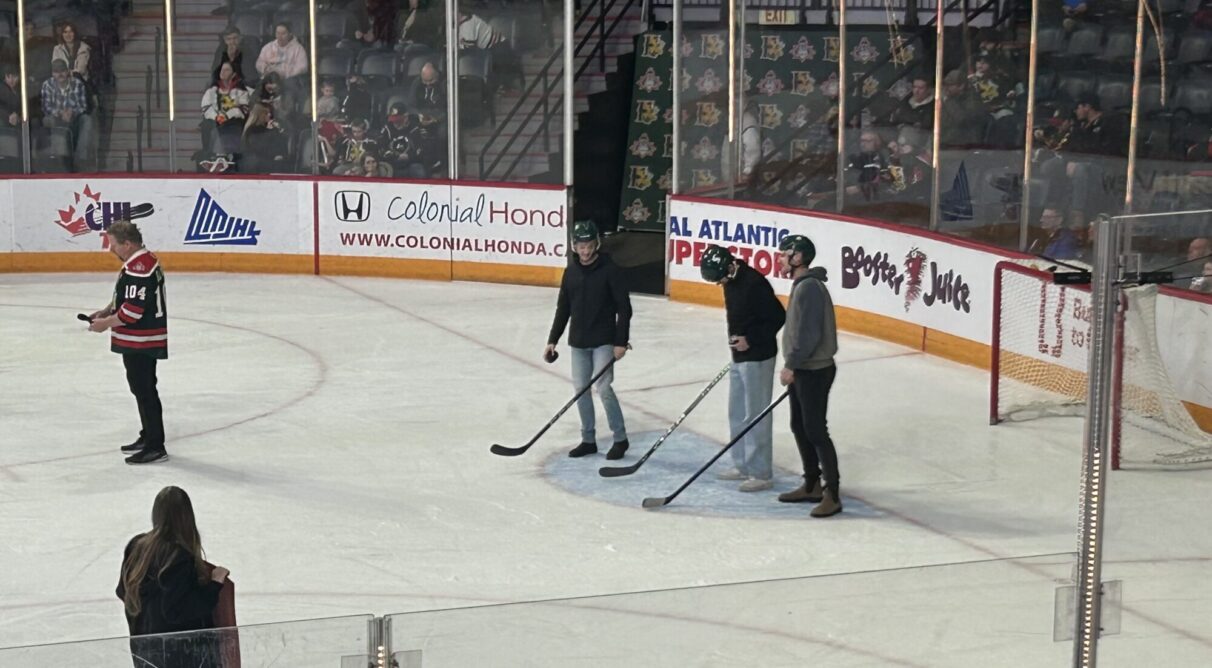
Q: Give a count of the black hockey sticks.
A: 3